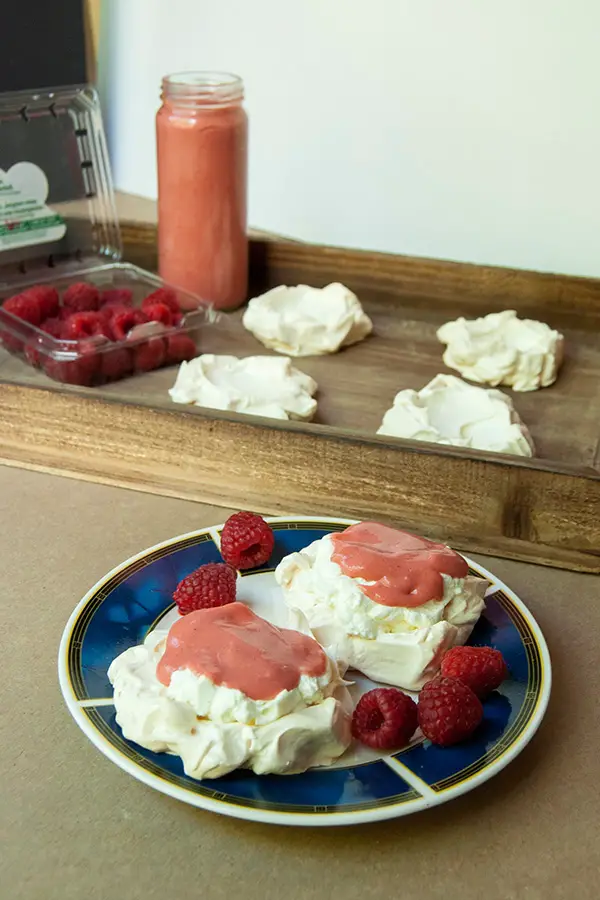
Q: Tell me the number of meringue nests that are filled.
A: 2